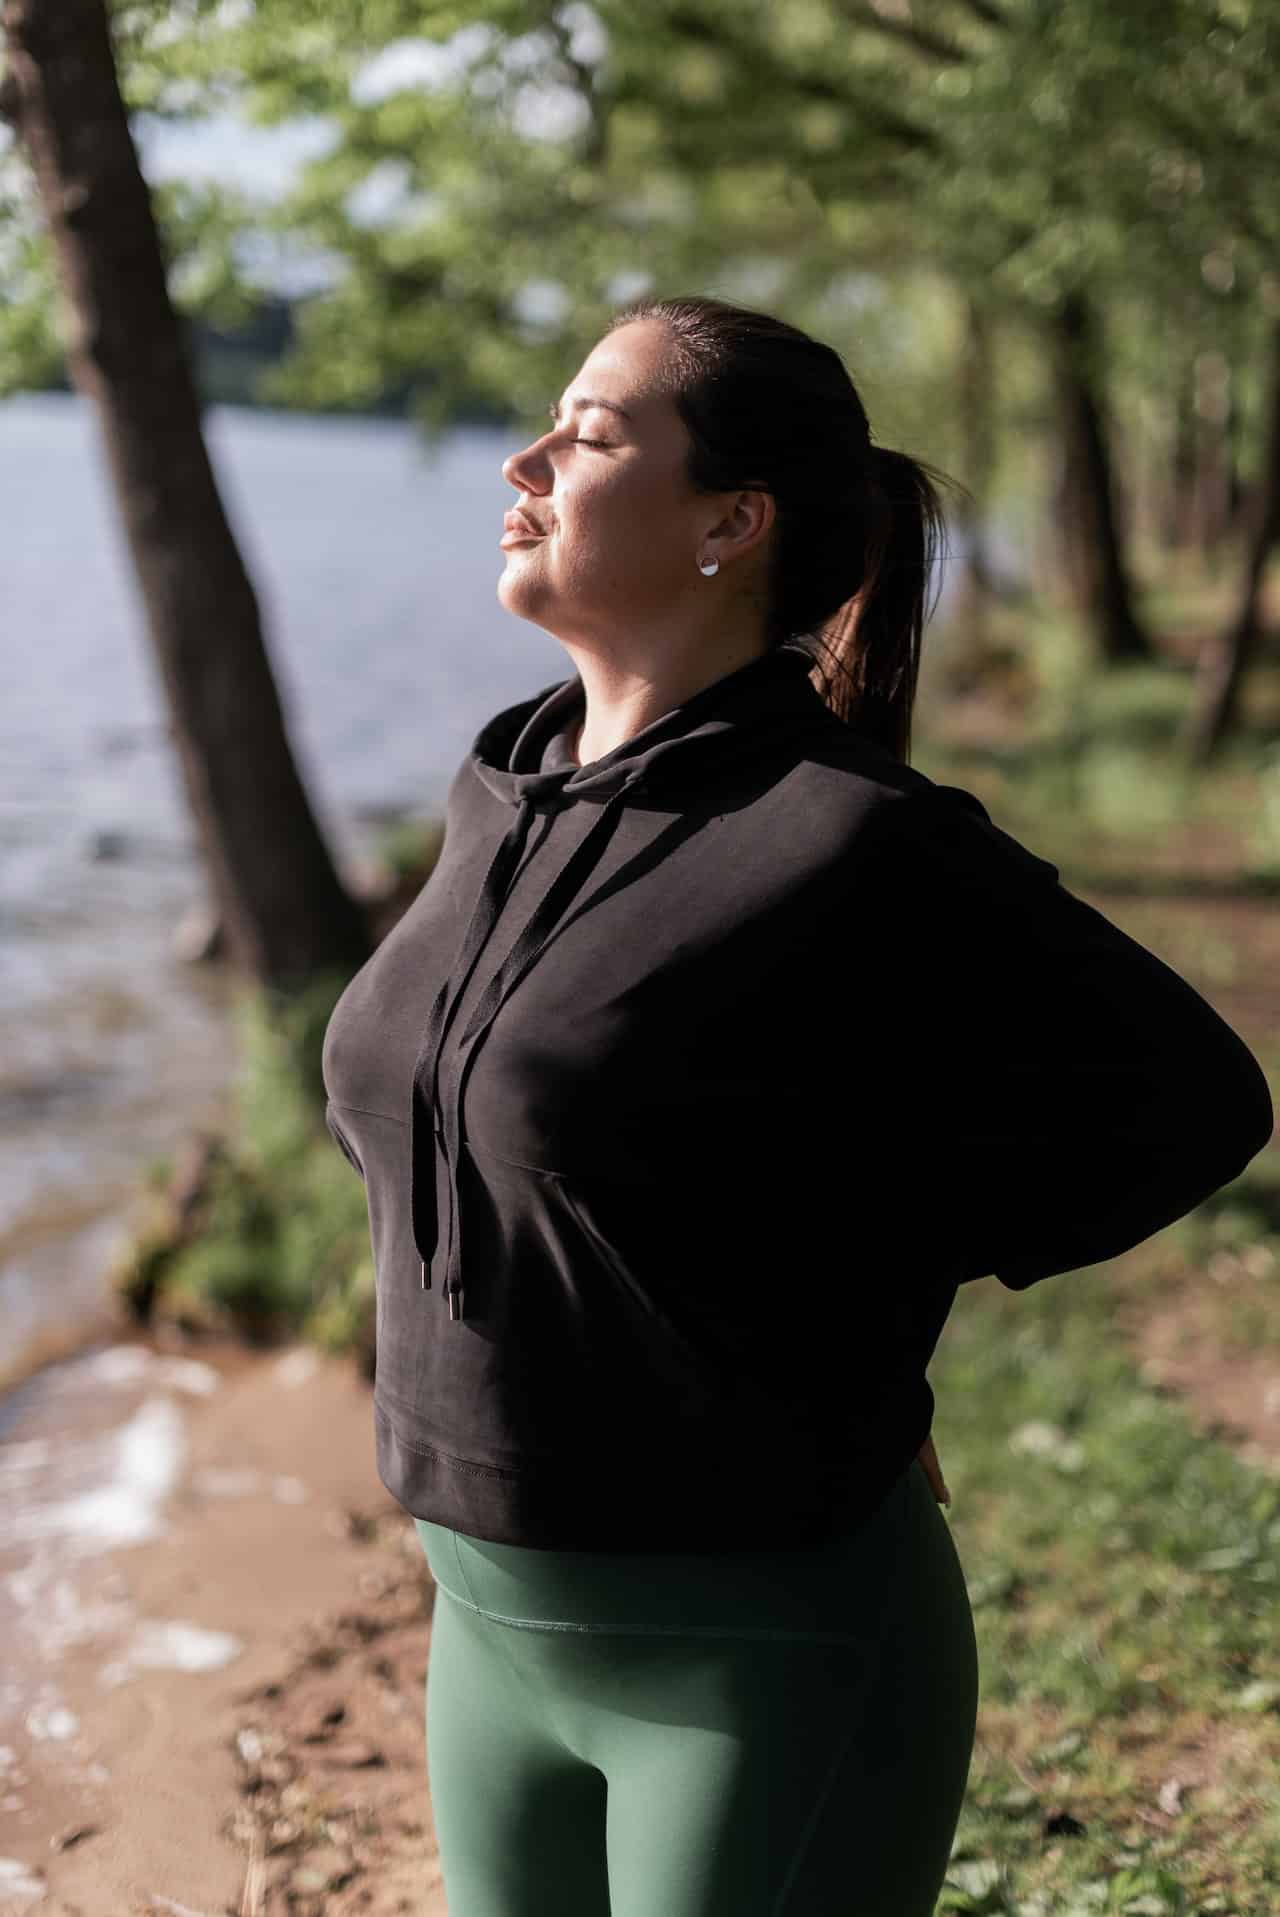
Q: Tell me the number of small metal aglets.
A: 2